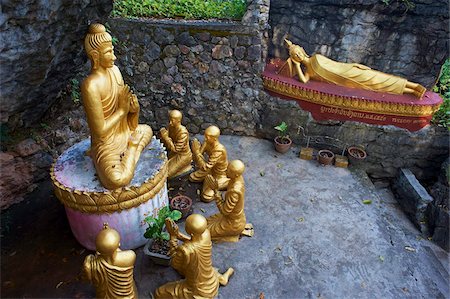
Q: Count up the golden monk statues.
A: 5